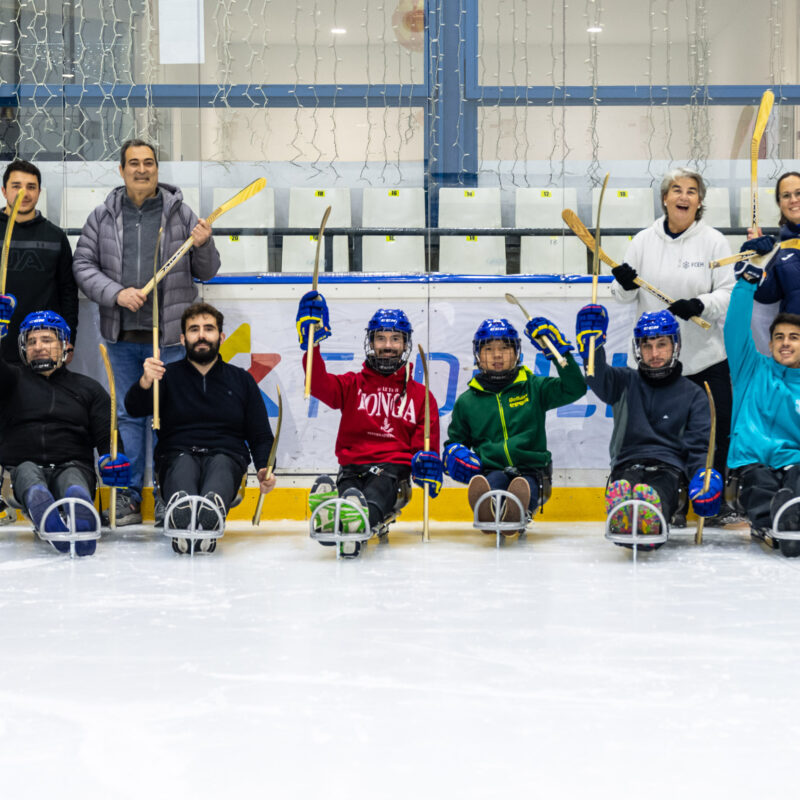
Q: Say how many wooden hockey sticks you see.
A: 13